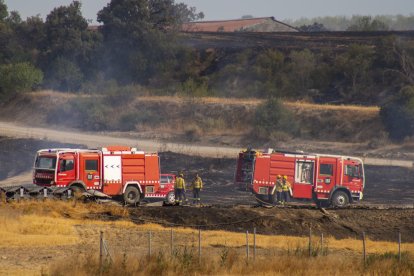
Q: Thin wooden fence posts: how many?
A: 10